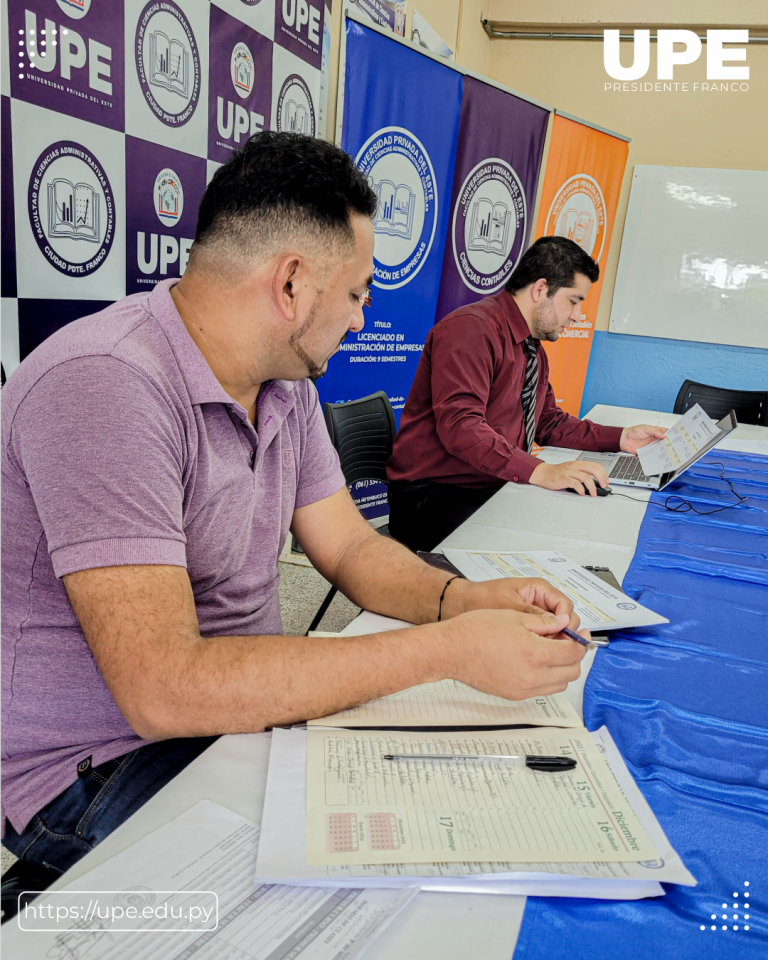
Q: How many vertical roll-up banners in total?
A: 3